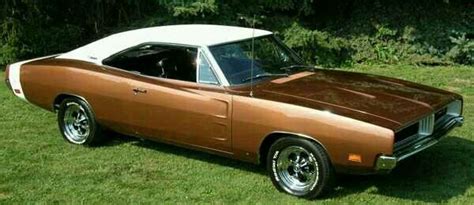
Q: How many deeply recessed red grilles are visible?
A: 0